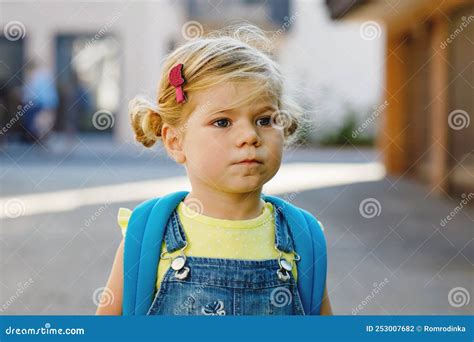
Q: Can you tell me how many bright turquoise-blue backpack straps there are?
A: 2